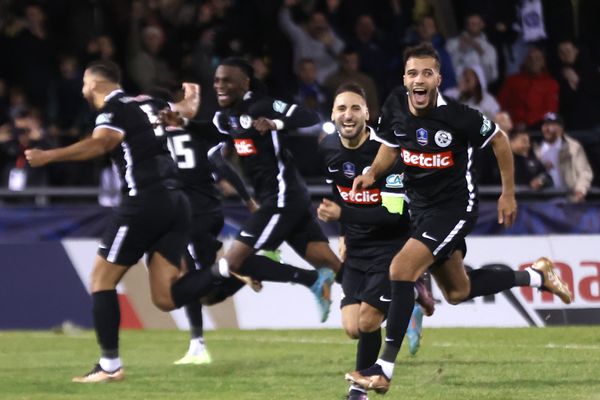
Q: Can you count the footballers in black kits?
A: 5